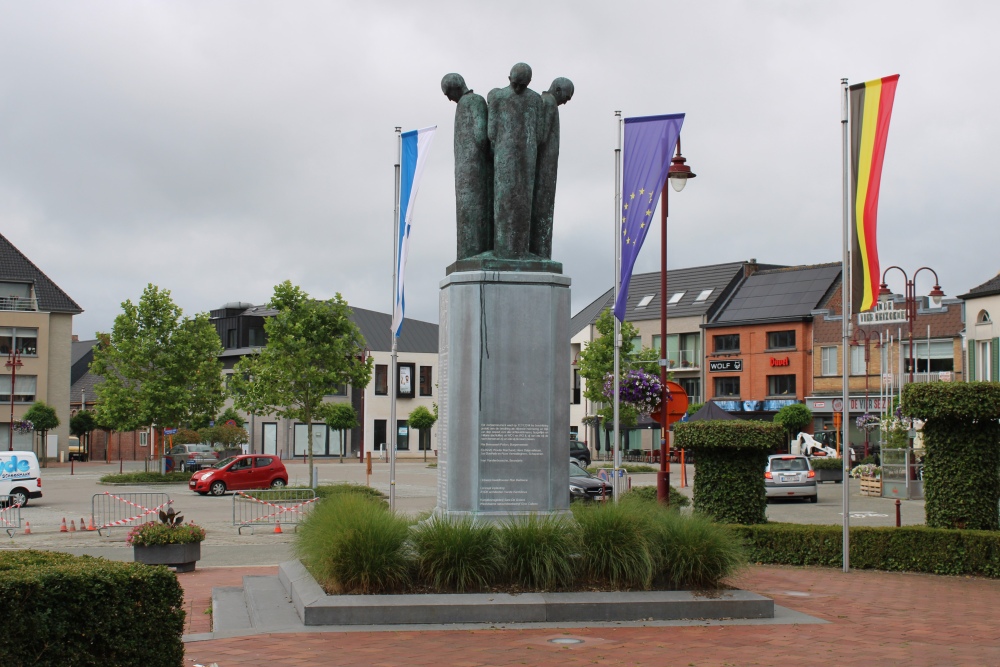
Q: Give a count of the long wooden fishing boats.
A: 0